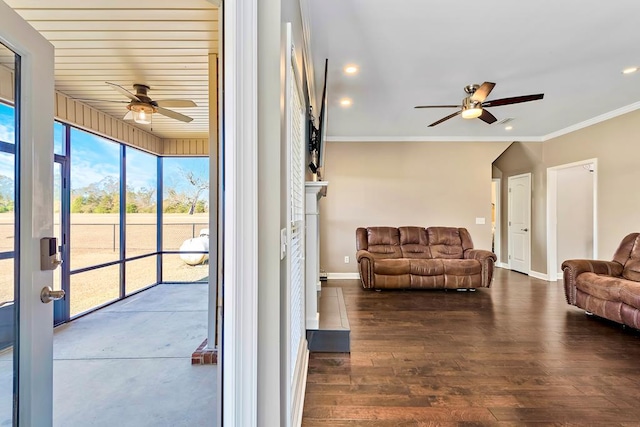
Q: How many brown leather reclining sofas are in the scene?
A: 2